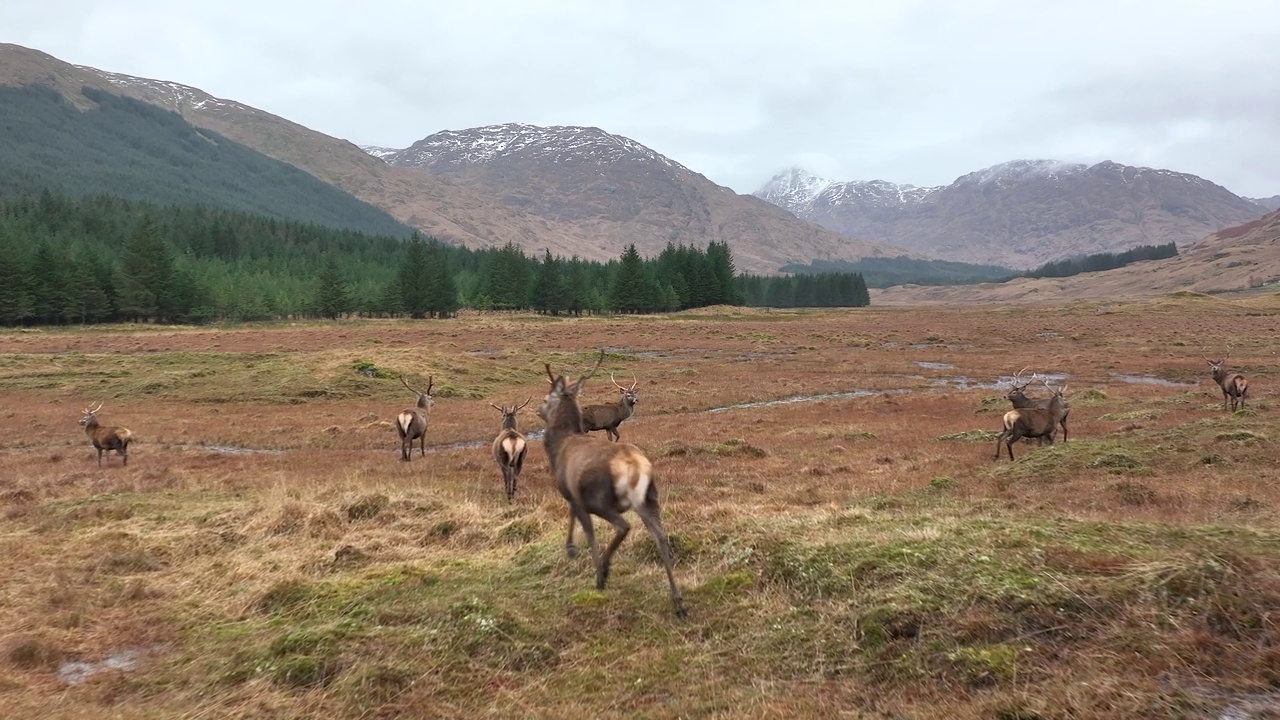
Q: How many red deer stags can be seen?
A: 8